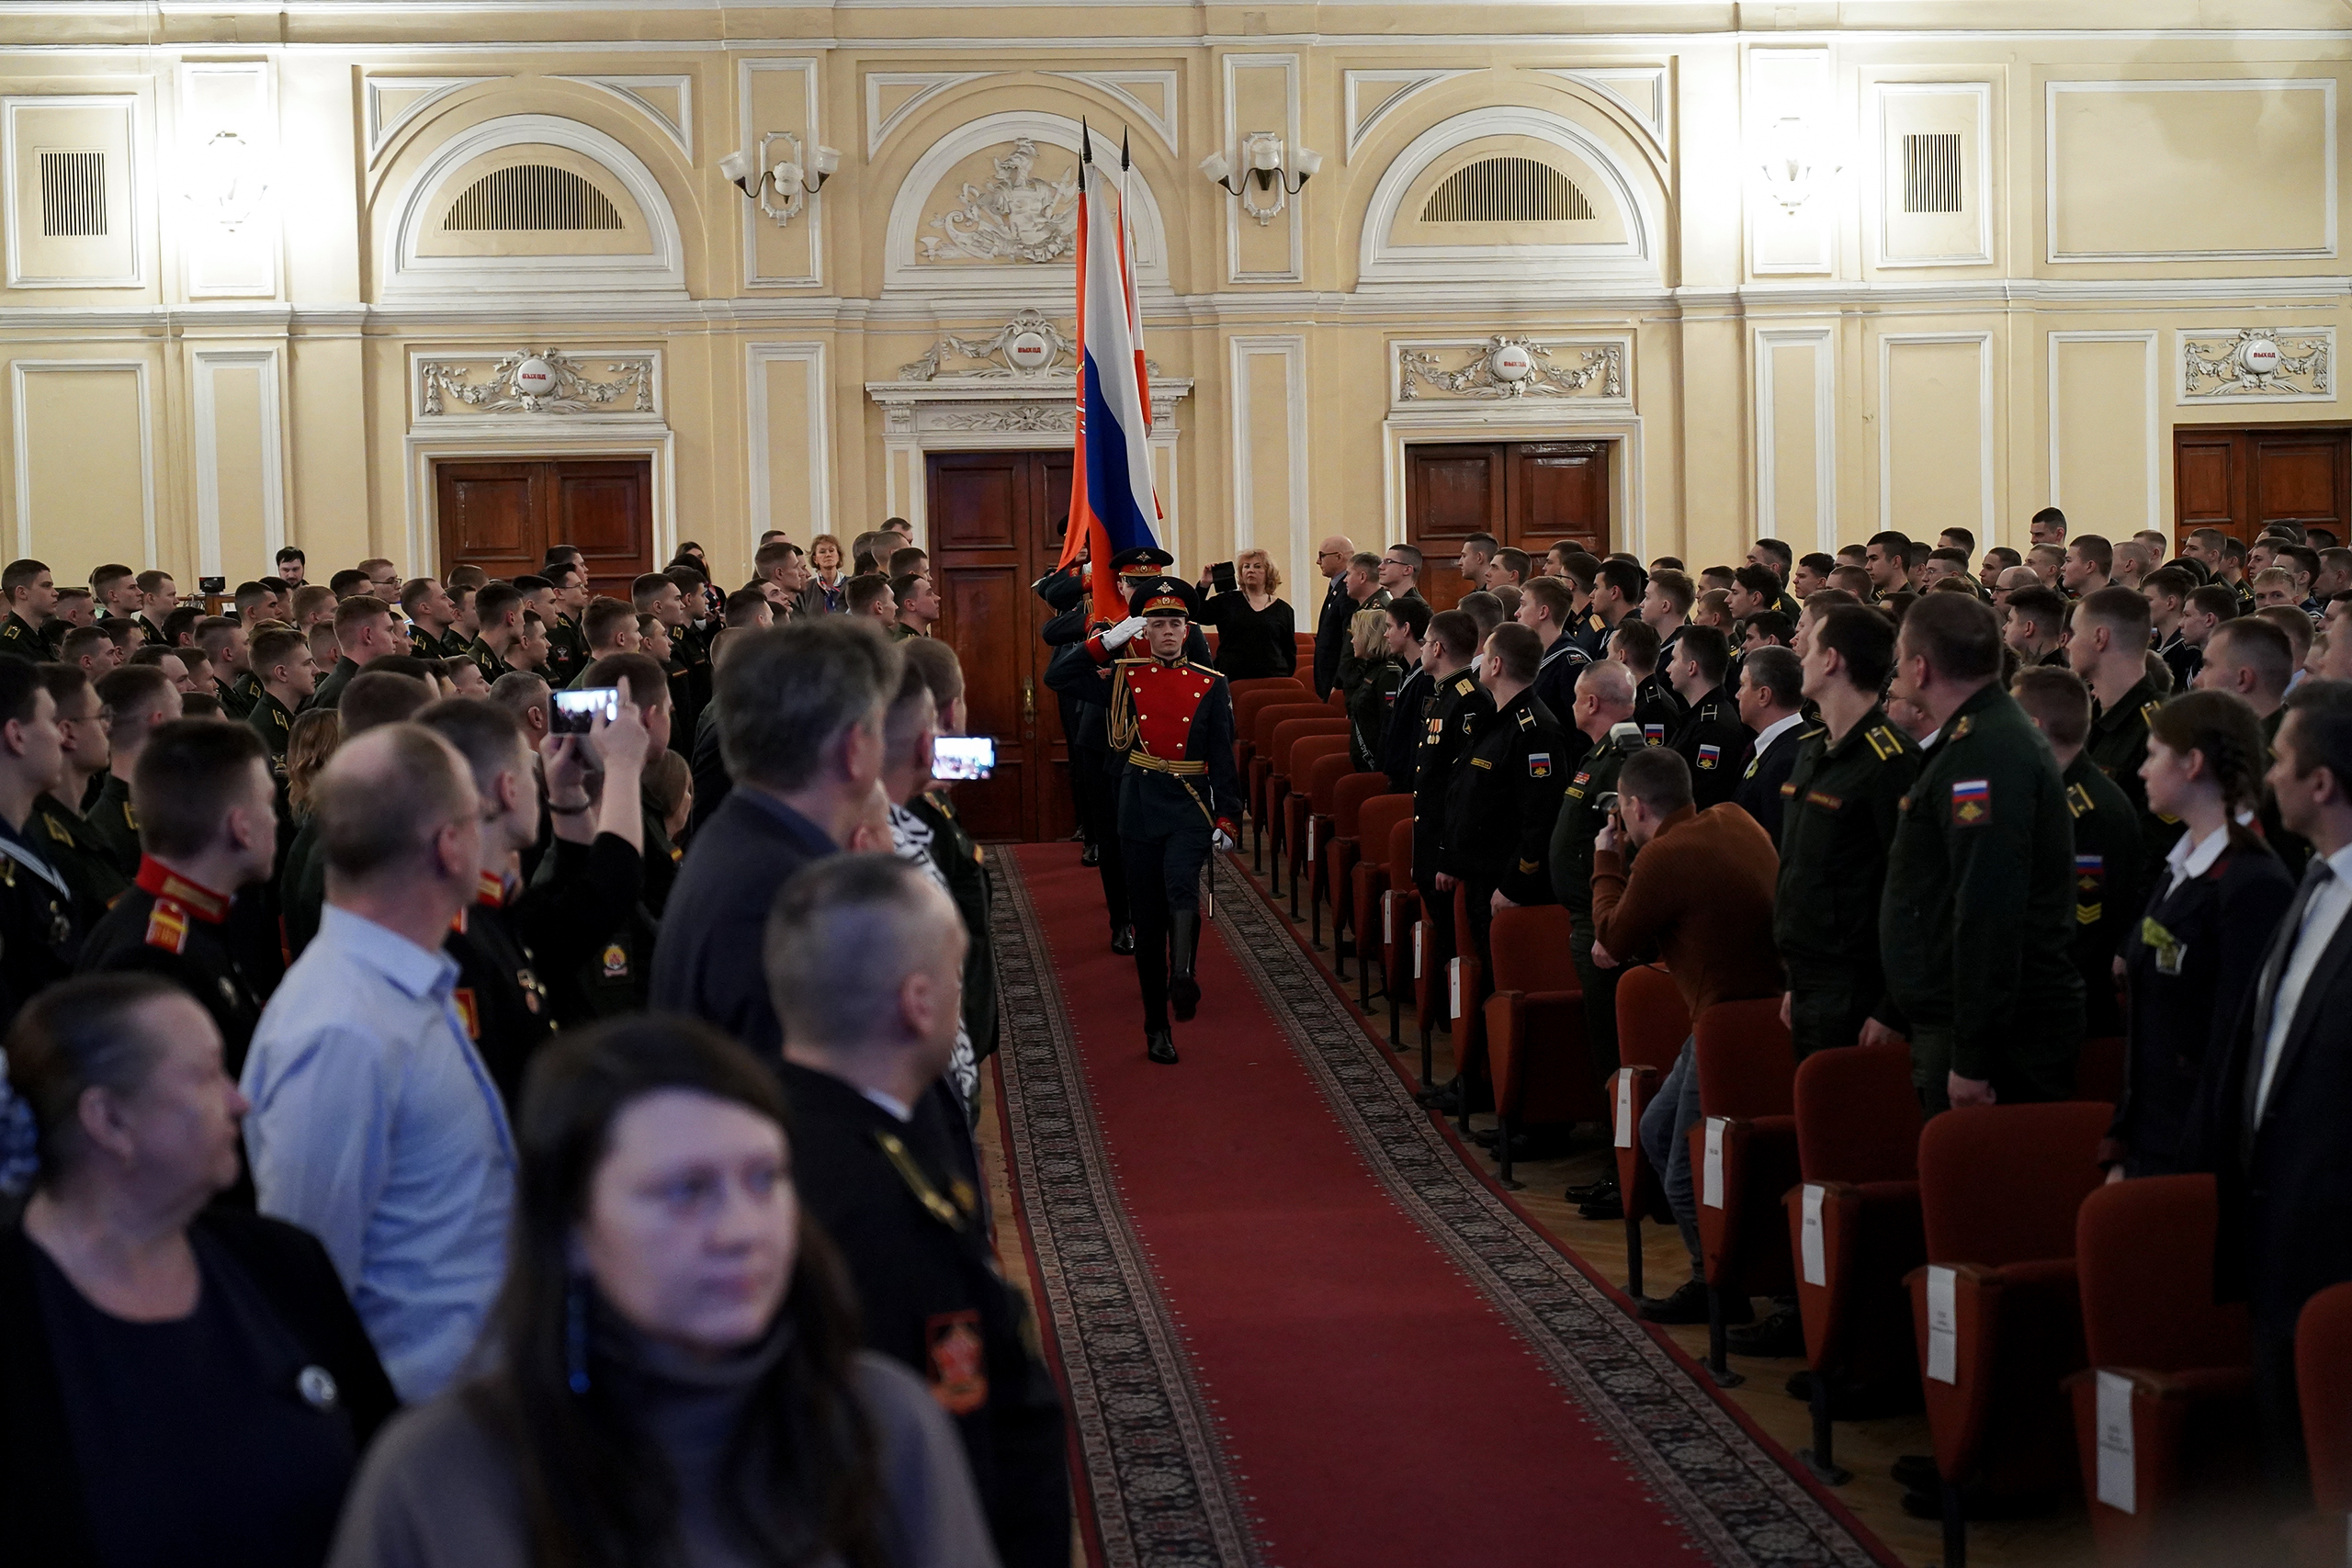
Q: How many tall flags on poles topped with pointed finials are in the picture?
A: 3